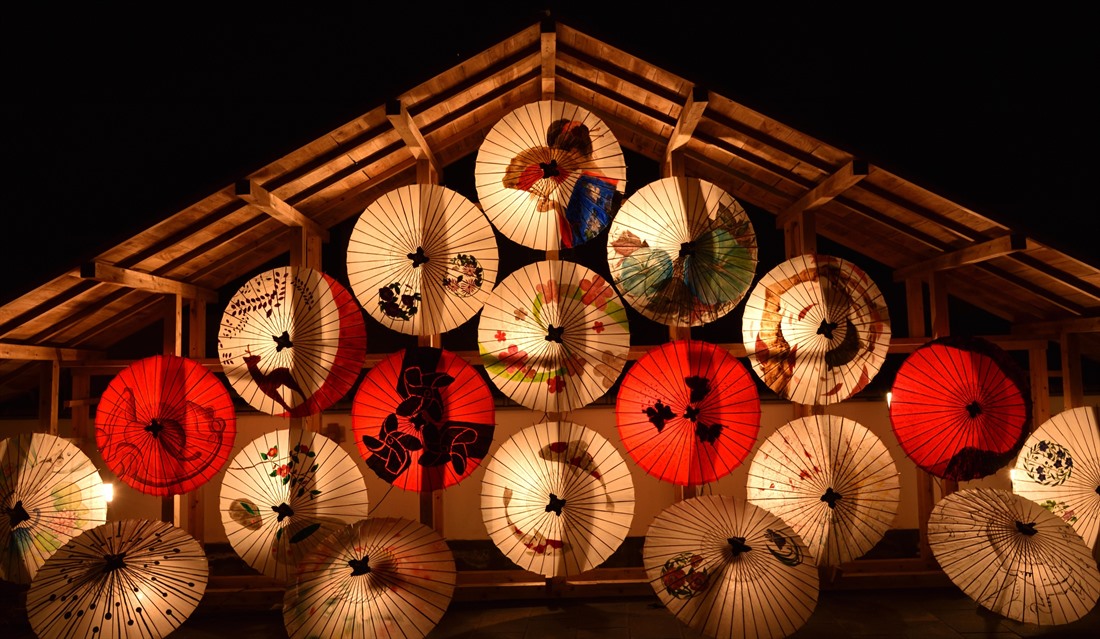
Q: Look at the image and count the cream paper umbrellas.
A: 15